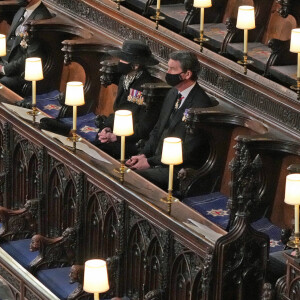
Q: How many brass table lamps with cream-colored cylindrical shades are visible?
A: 10